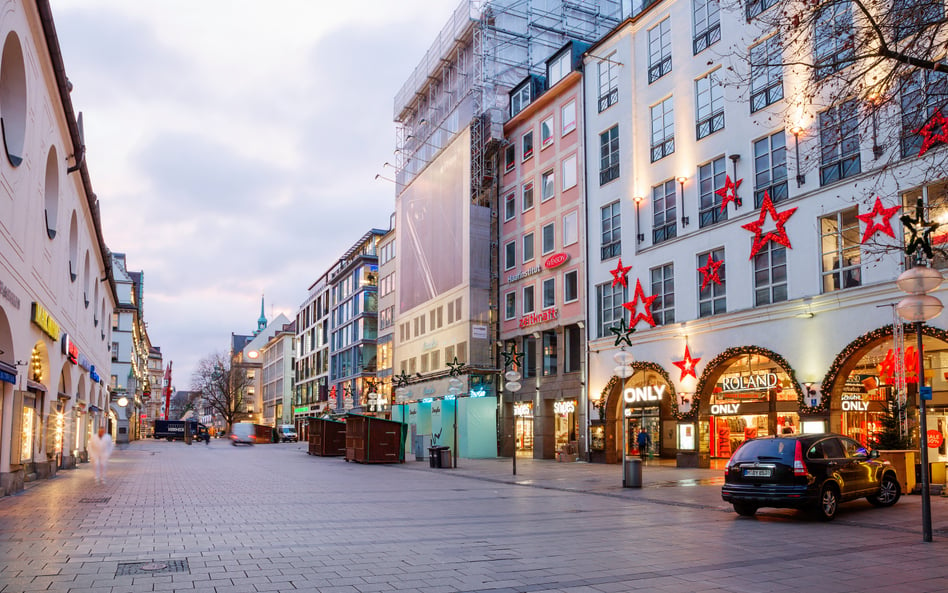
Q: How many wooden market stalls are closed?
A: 2